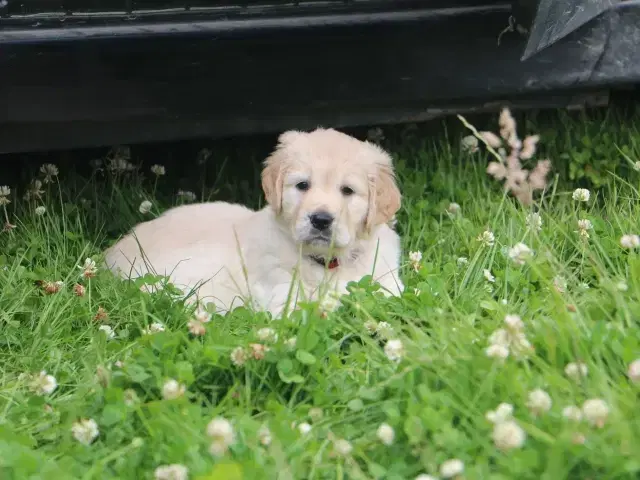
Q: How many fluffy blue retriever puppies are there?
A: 0